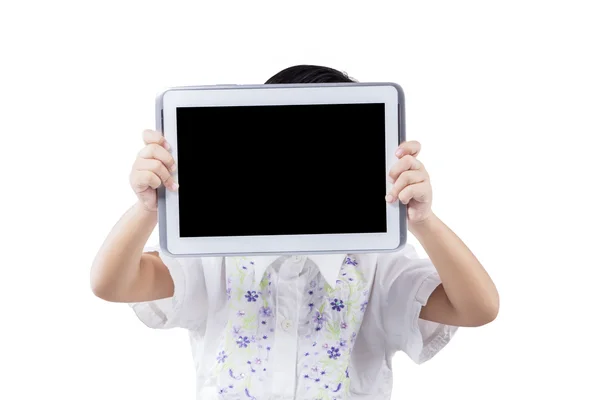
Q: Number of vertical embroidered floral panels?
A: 2